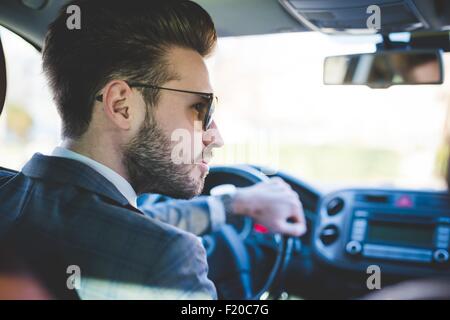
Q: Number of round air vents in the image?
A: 2